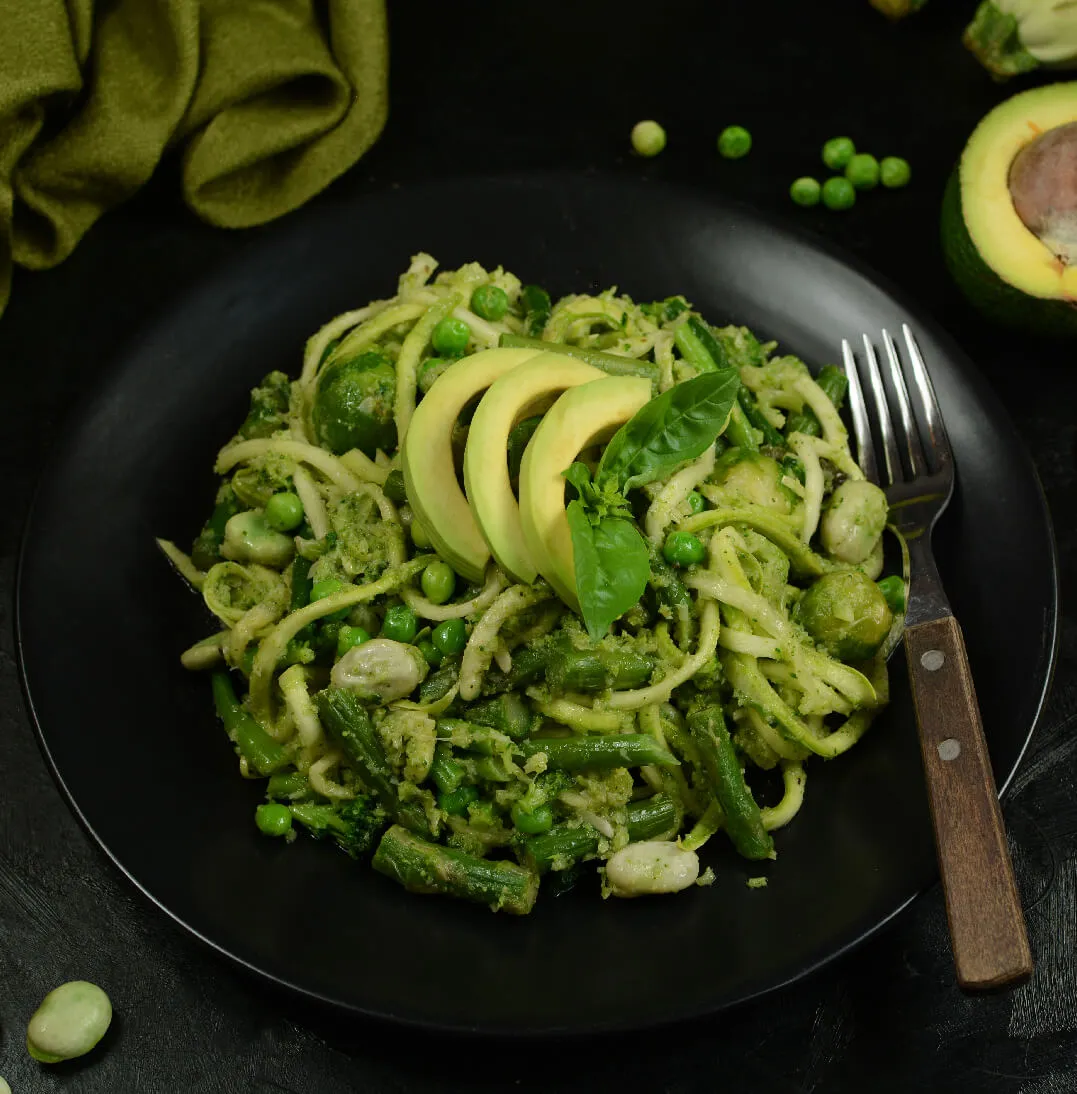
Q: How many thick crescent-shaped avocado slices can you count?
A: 3